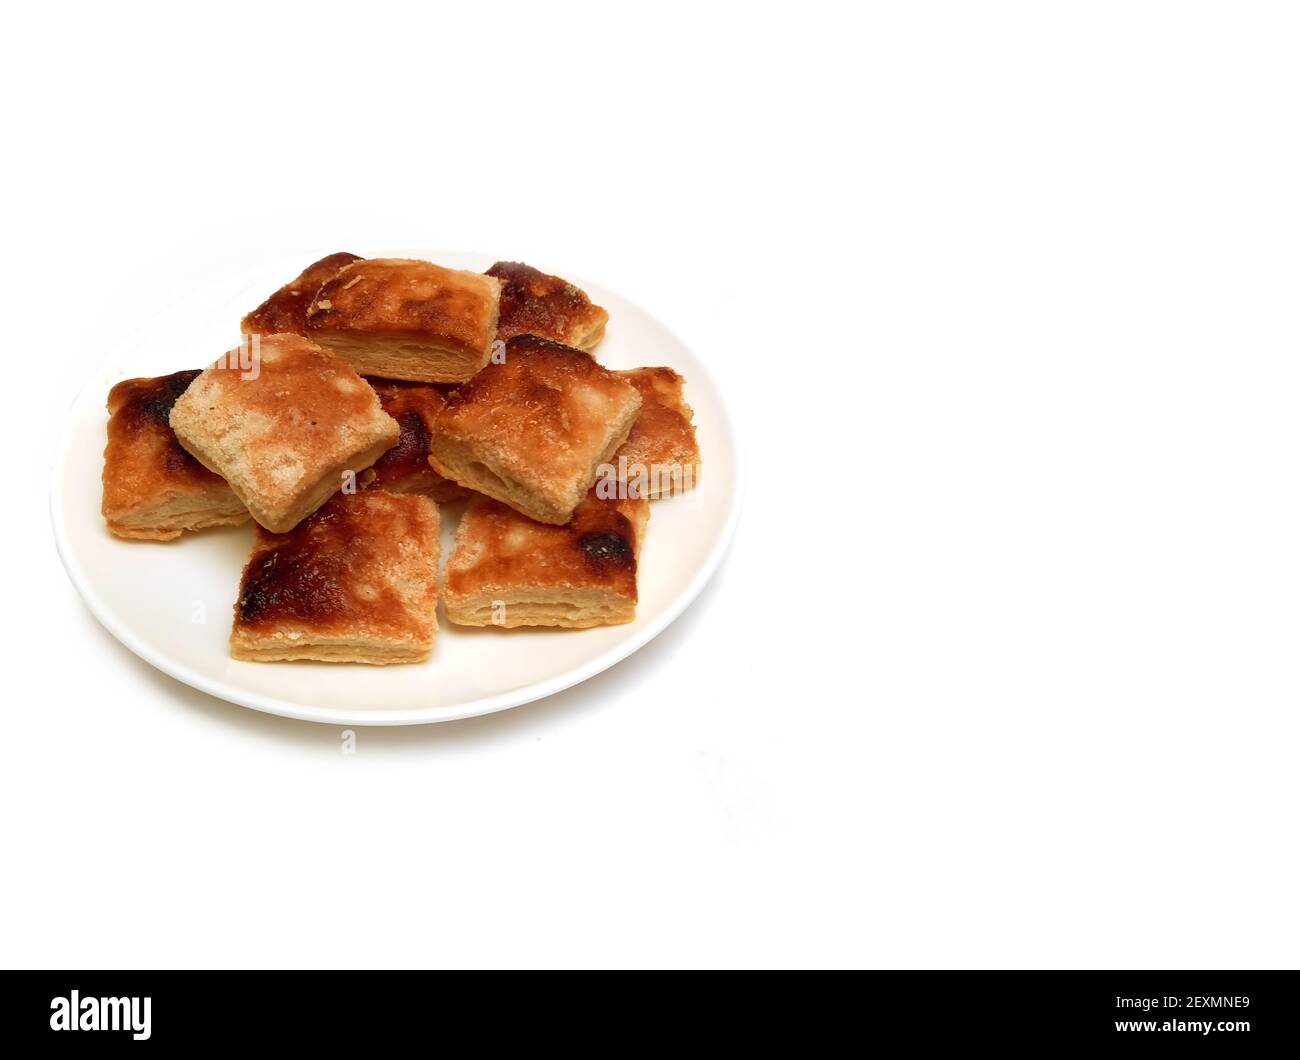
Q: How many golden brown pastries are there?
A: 10